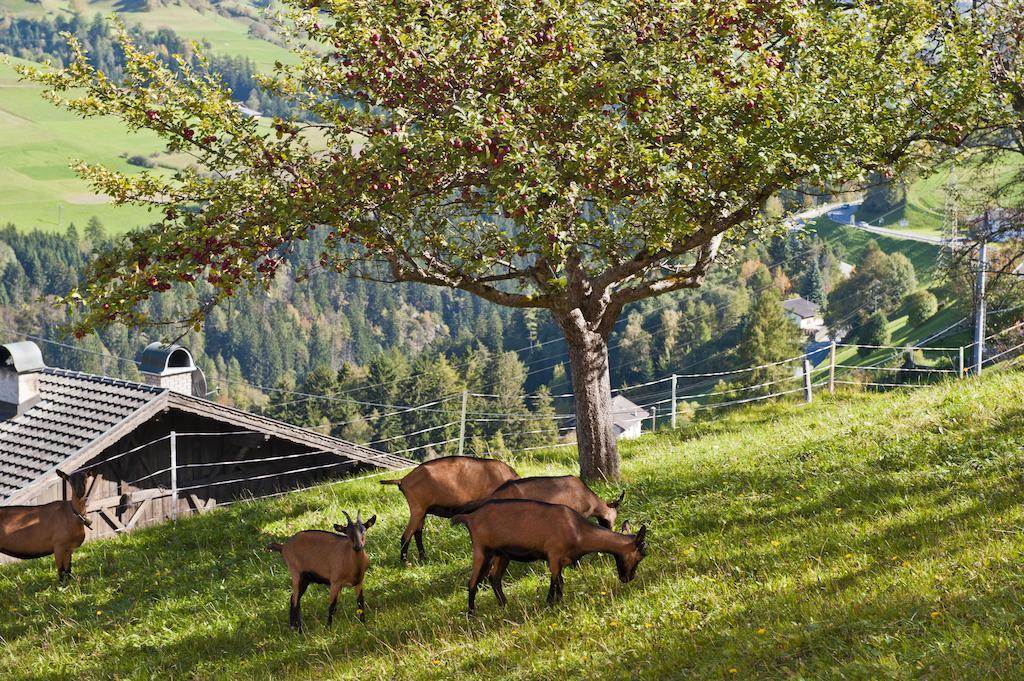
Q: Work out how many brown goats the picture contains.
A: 5